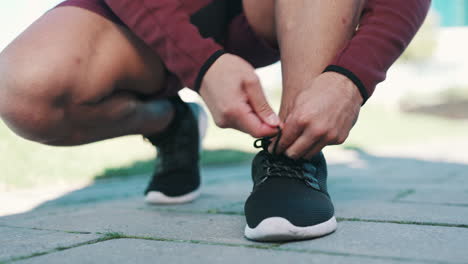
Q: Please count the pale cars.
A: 0